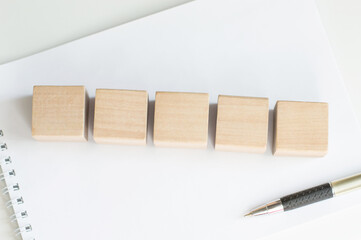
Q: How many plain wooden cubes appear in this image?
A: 5